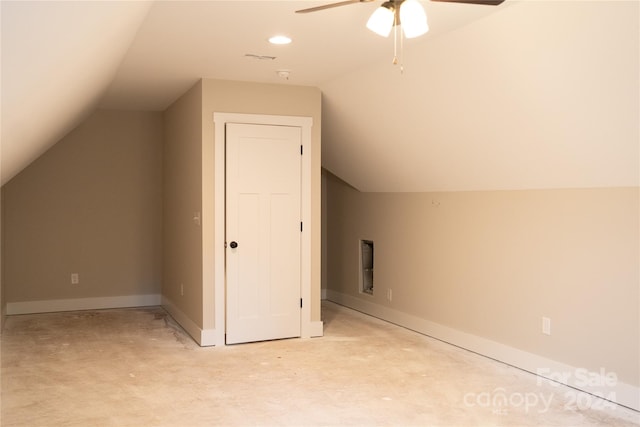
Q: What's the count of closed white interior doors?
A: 1